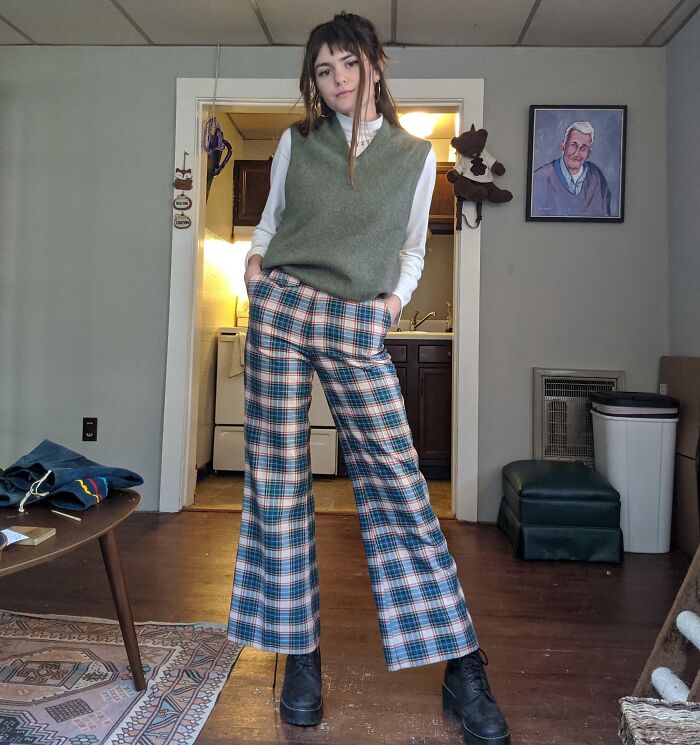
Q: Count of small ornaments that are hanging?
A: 3